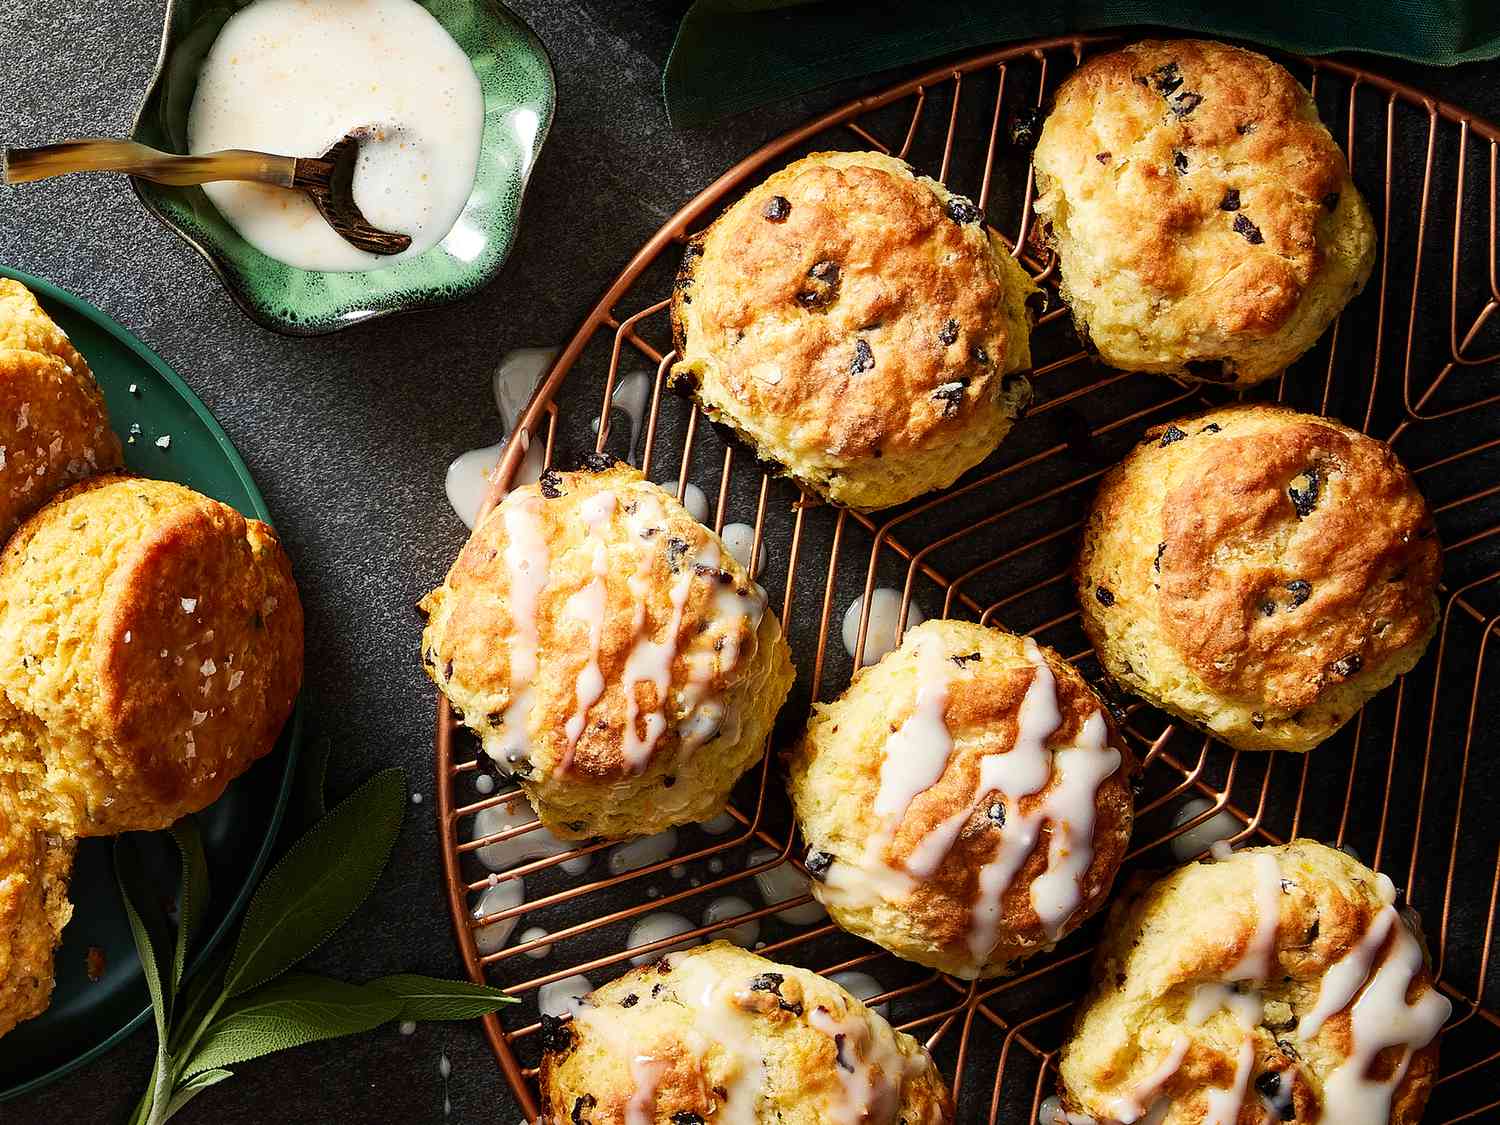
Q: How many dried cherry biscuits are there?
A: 7